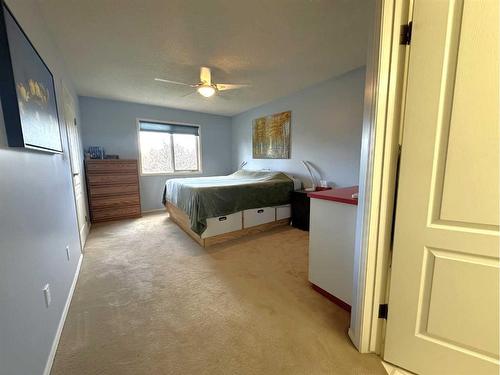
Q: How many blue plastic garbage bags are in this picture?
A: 0